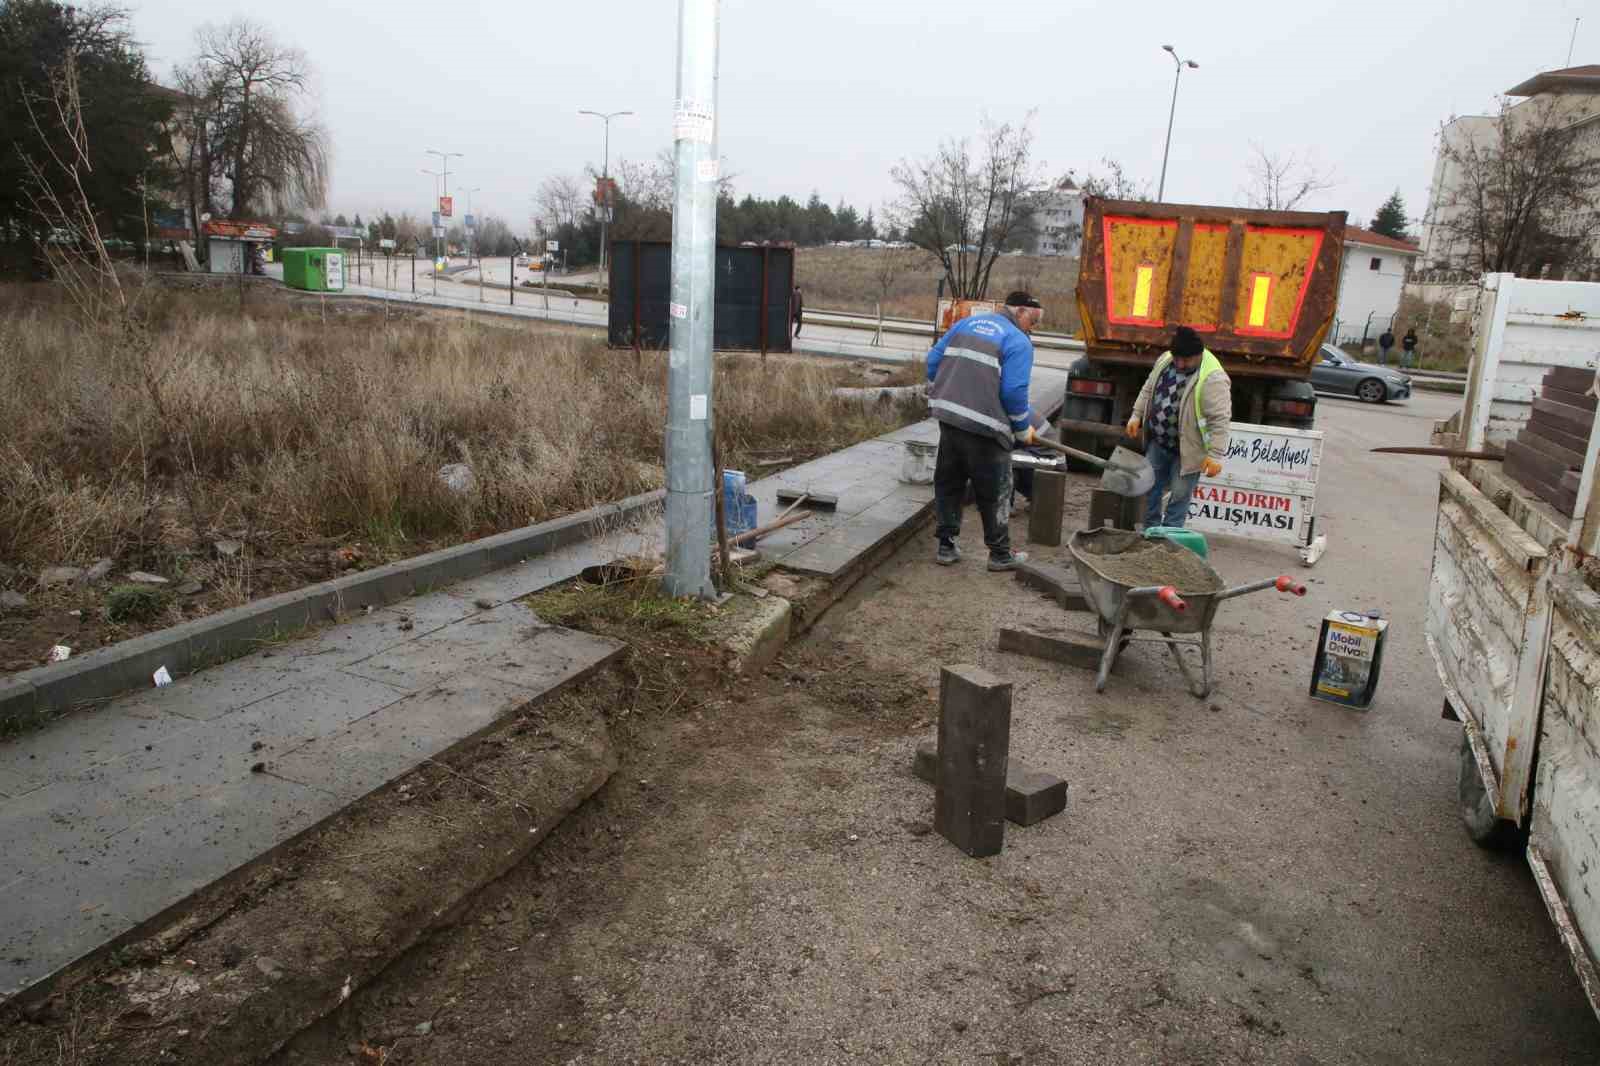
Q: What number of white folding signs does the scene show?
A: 1